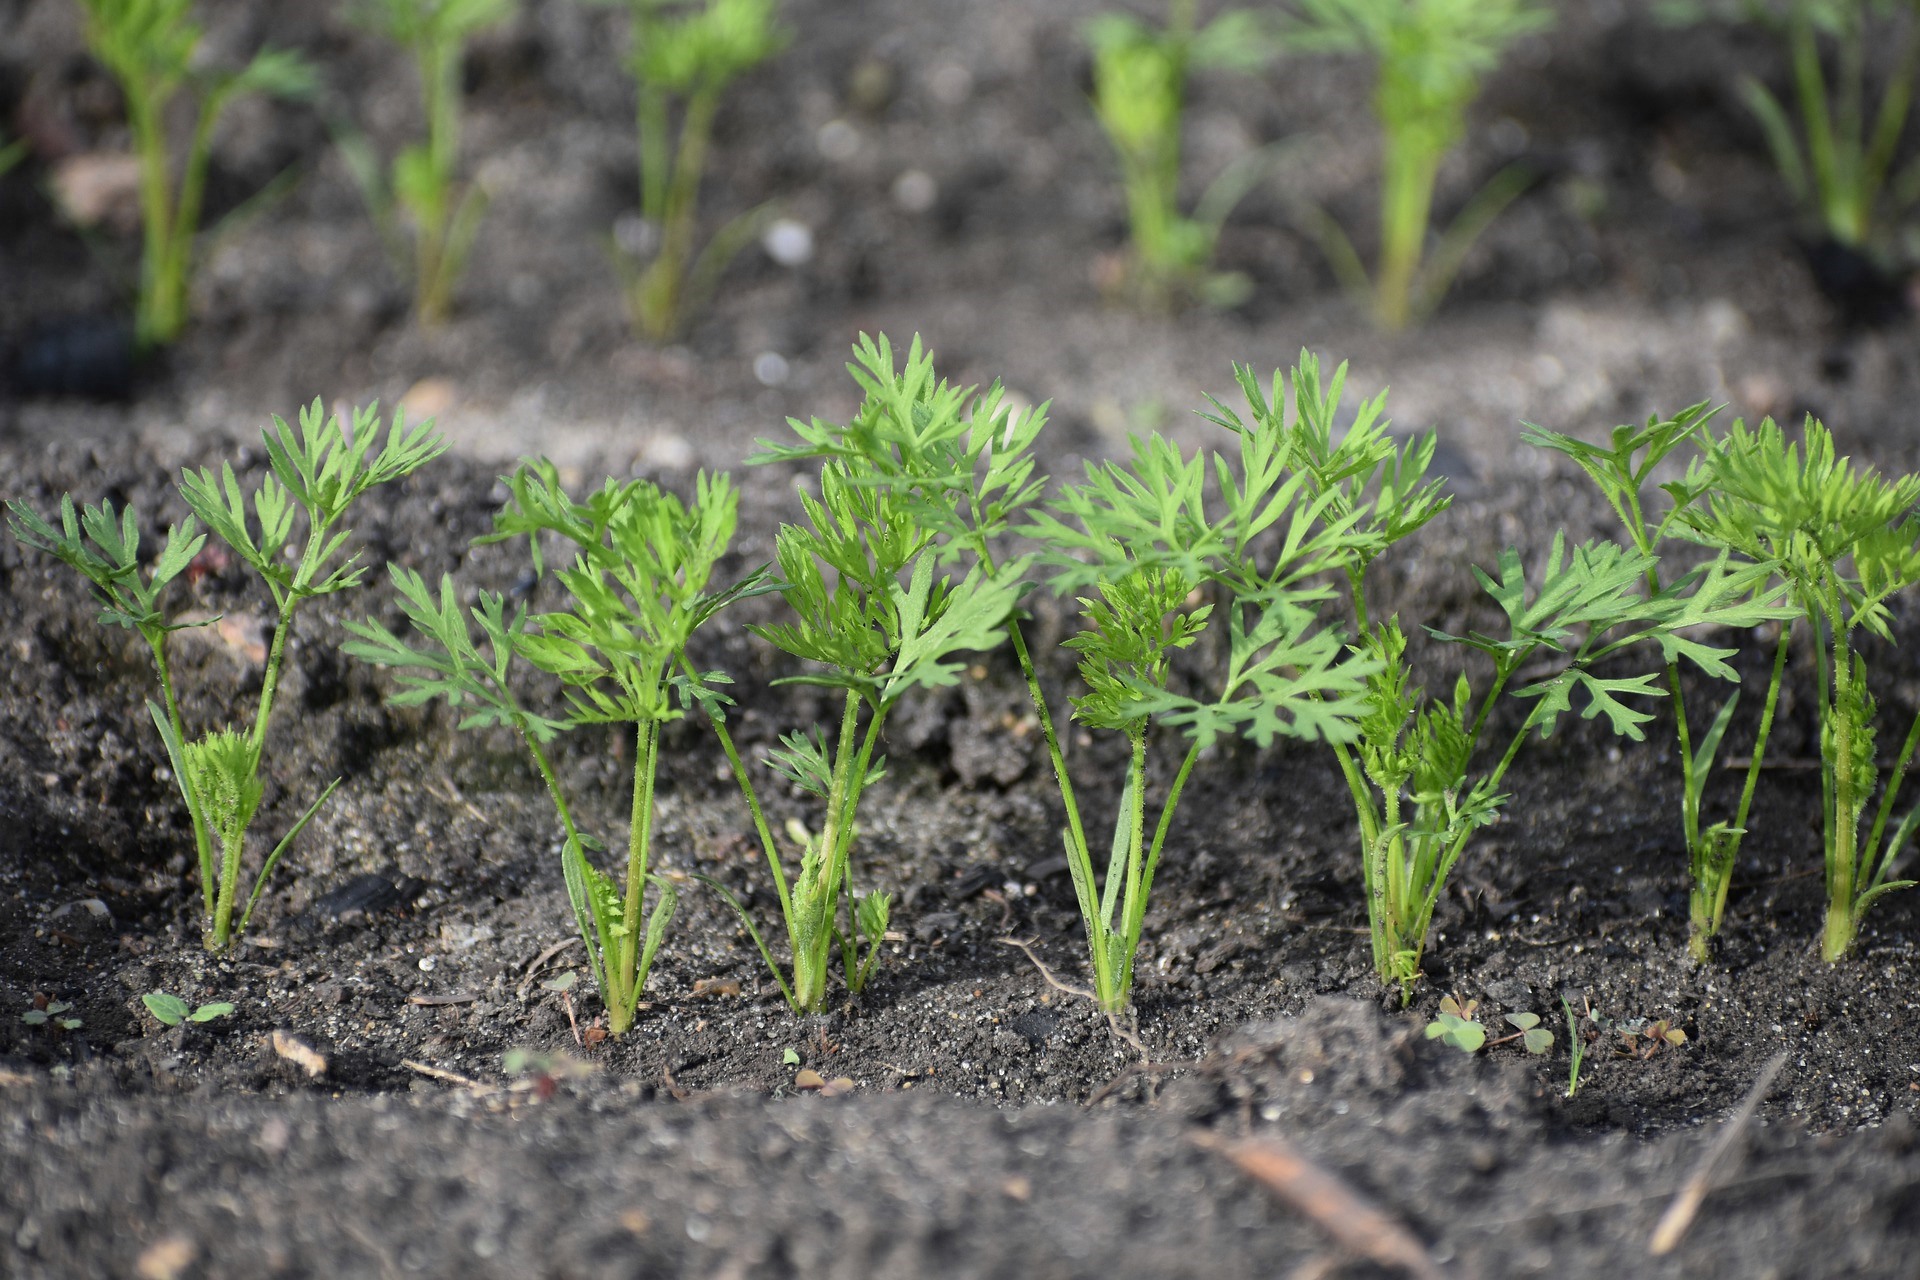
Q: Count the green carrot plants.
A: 13